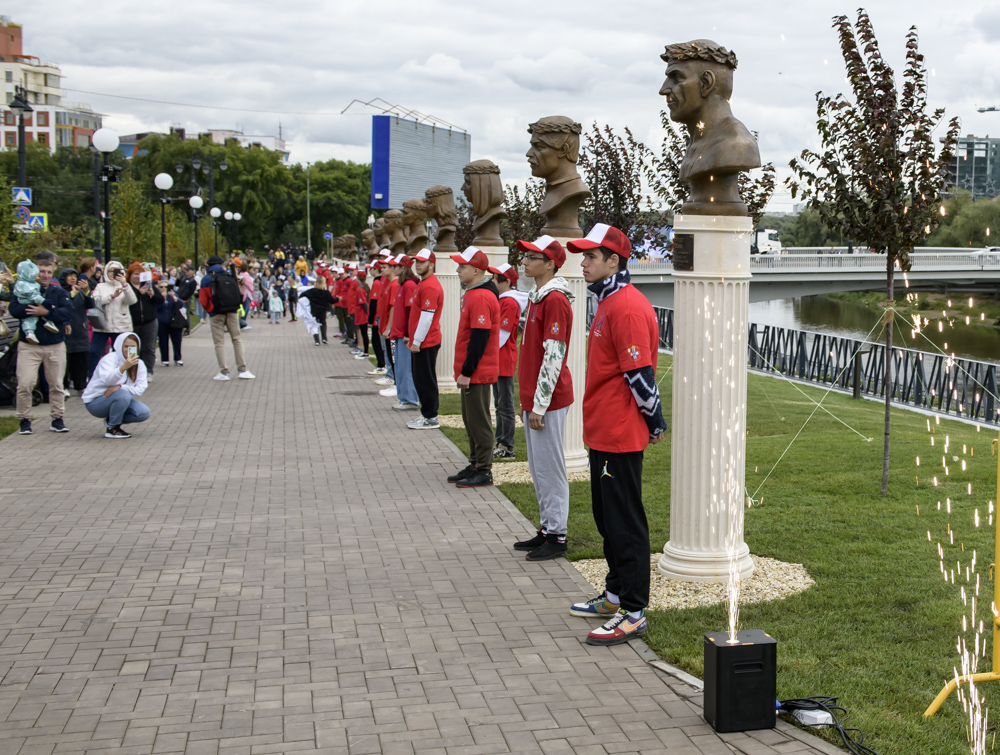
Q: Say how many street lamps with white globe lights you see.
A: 6